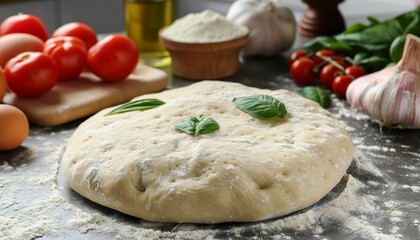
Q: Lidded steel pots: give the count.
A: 0